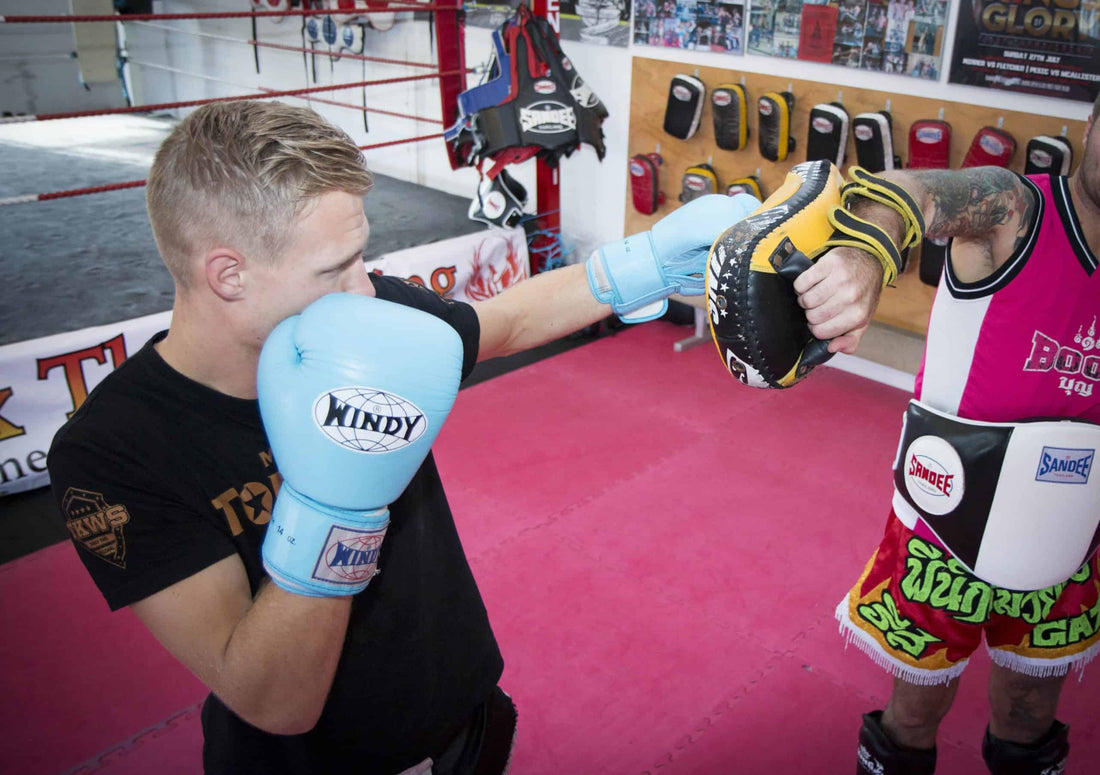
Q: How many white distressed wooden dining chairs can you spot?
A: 0